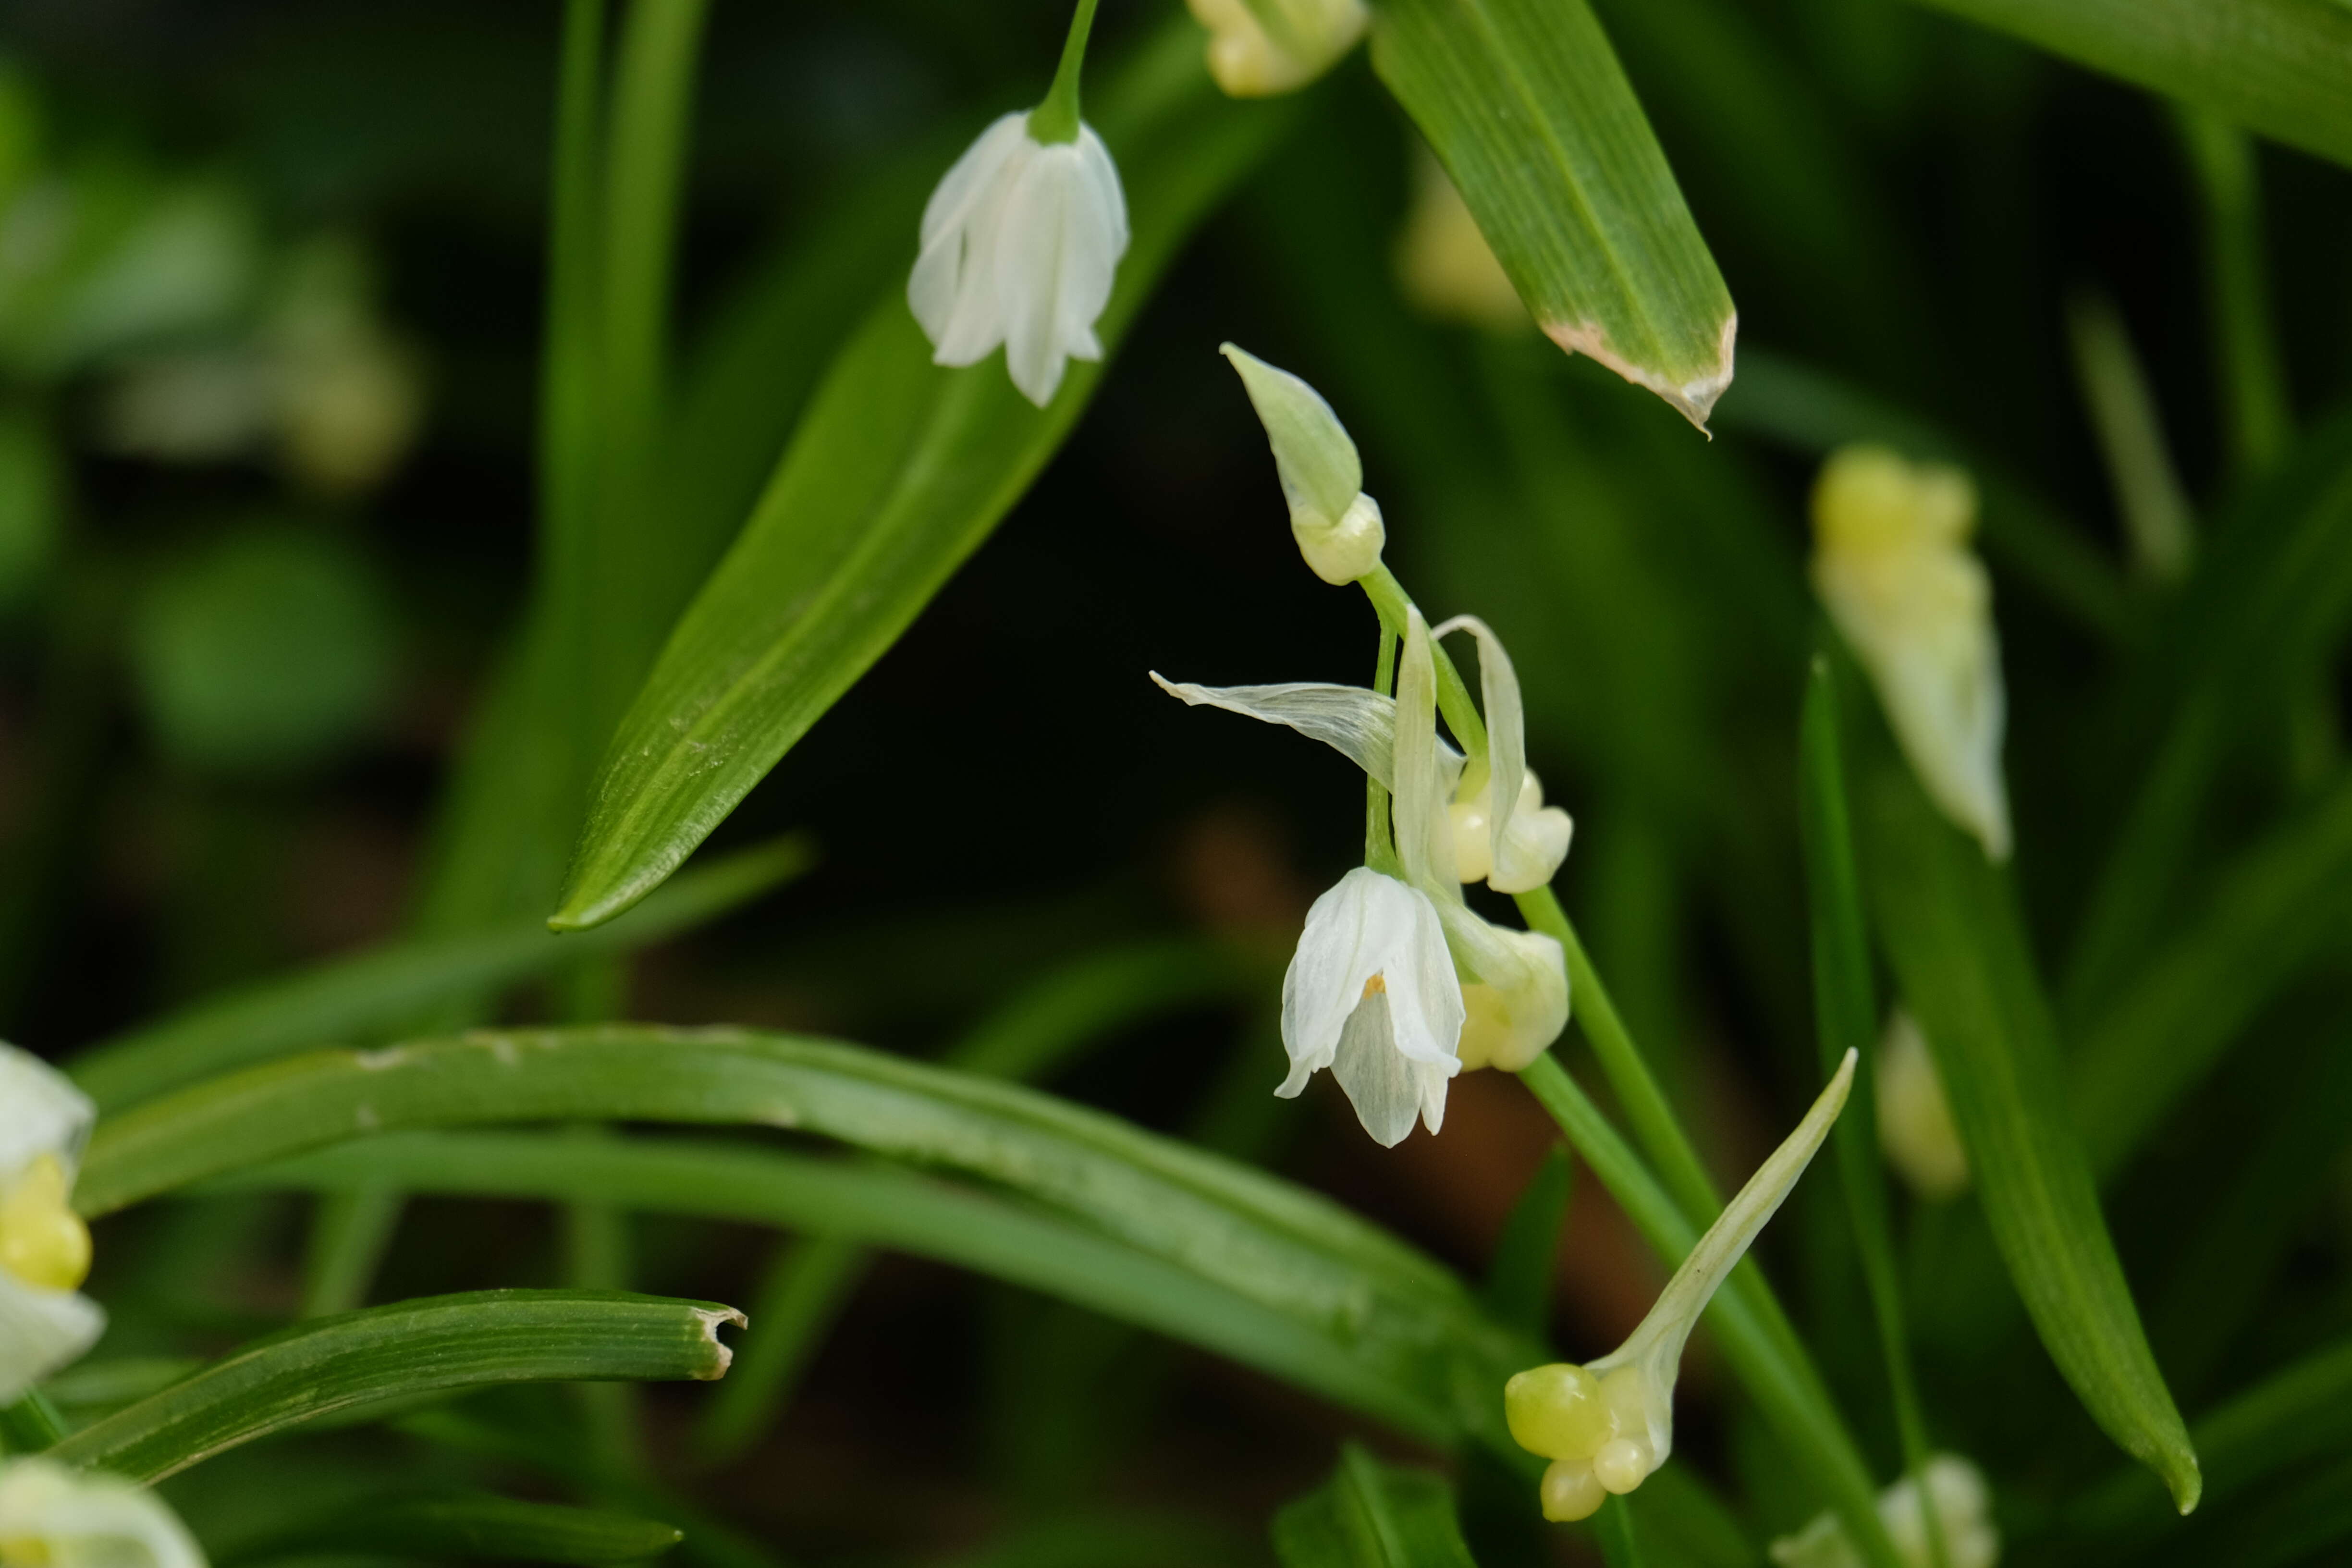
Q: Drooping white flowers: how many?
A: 2